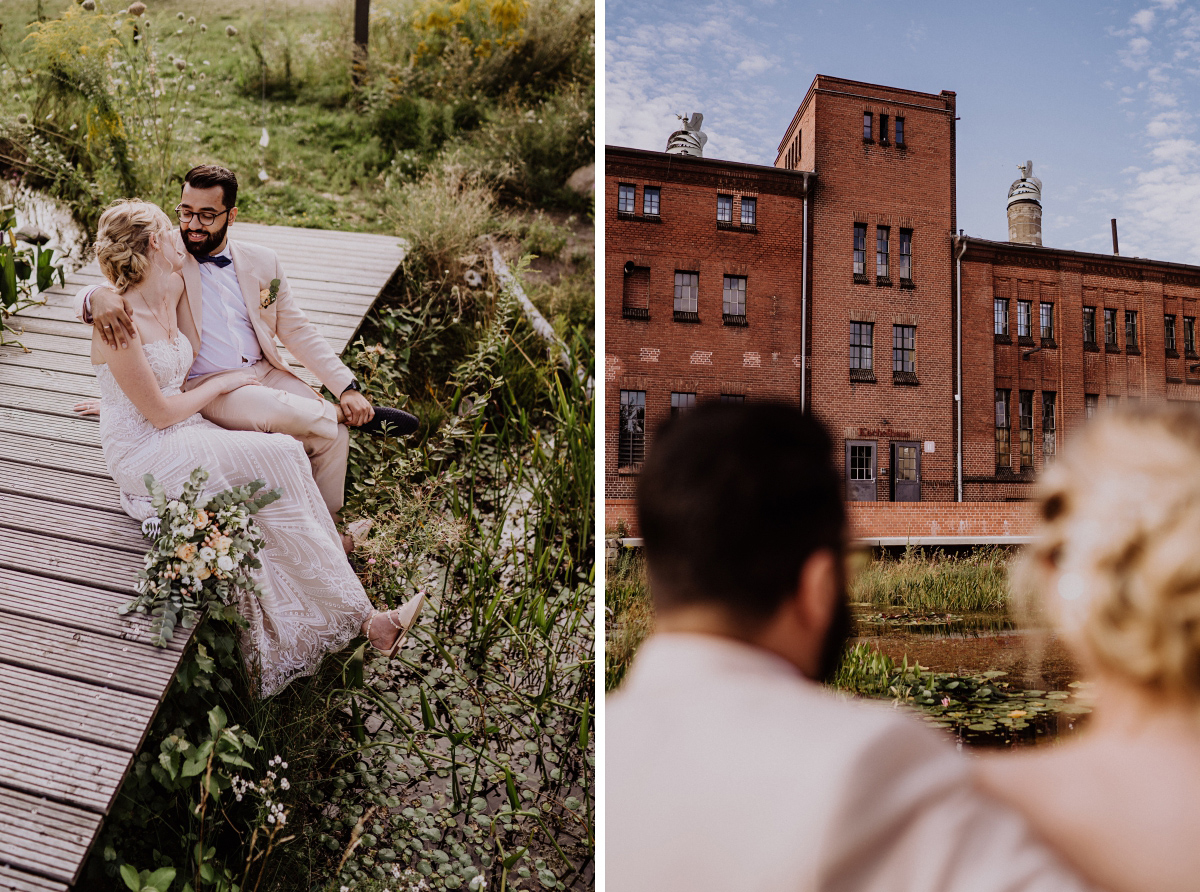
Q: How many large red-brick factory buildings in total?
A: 1